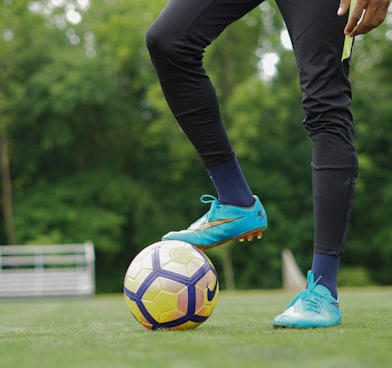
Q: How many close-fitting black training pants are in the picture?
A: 1